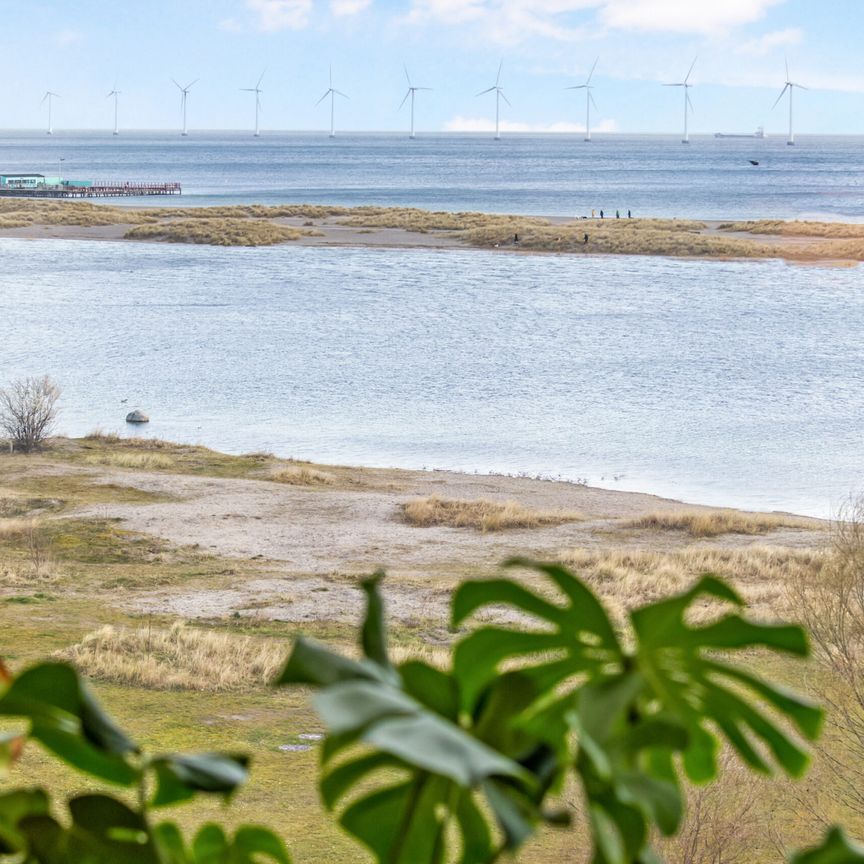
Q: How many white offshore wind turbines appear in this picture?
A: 10